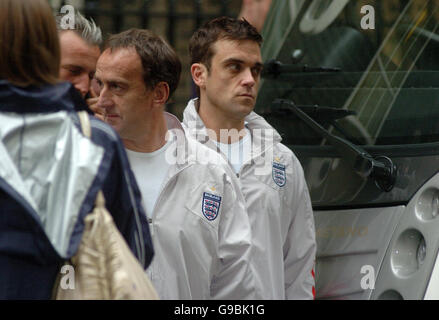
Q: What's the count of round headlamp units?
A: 3